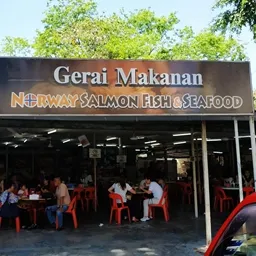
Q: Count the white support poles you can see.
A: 4